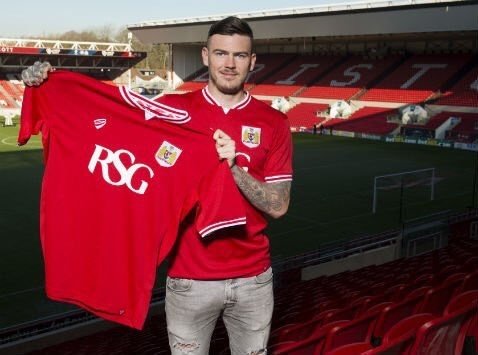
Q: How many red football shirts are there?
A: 2